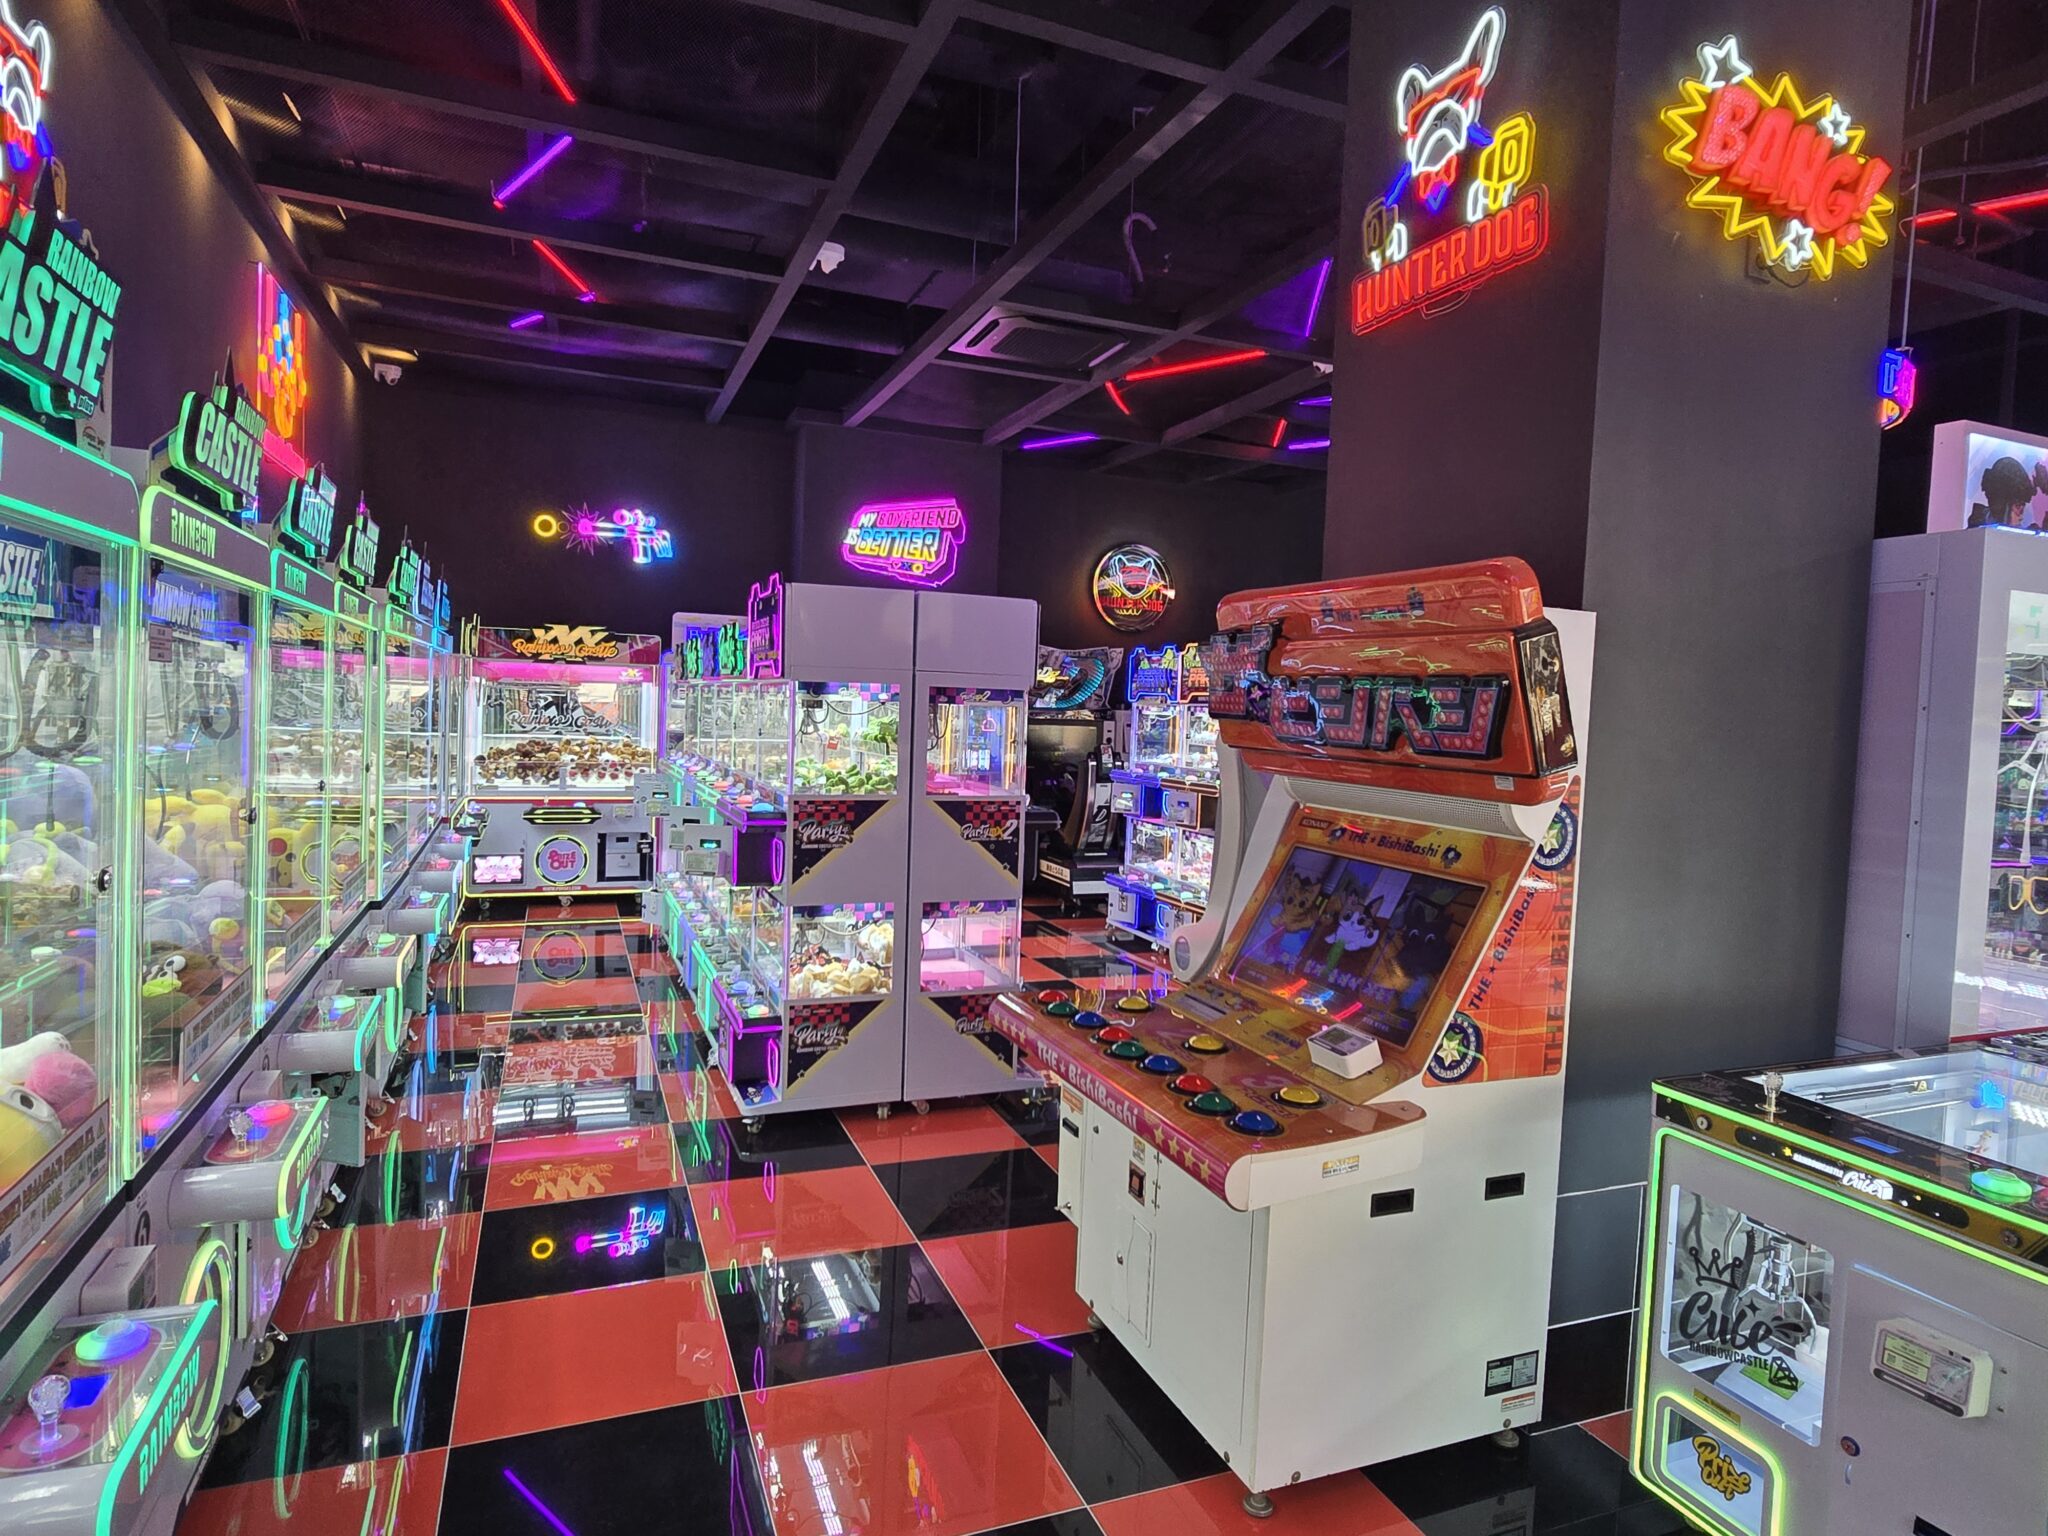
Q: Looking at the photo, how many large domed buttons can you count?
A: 12